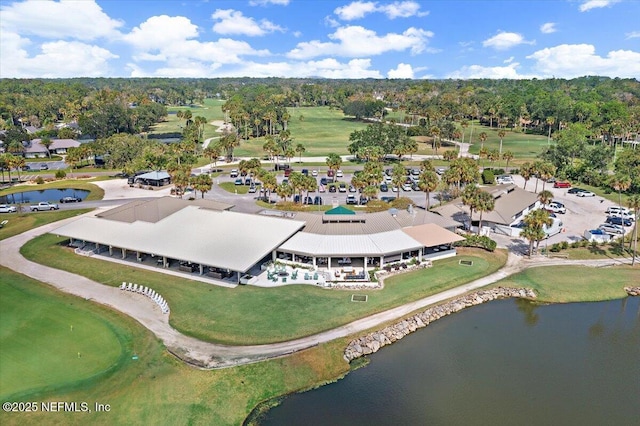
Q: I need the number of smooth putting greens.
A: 1